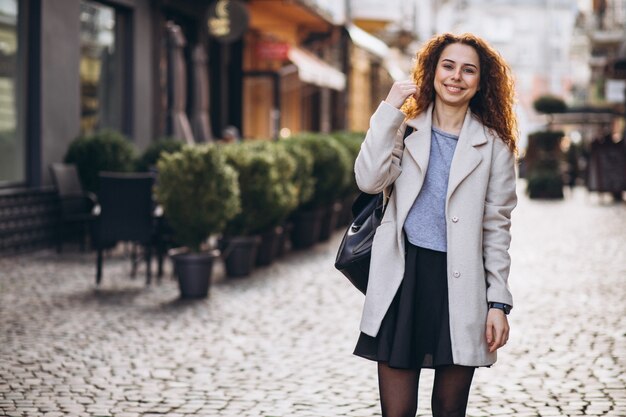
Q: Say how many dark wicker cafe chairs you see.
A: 2